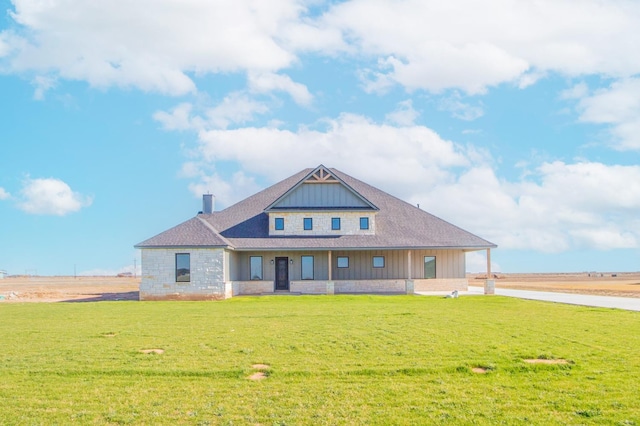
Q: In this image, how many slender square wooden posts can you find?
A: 3